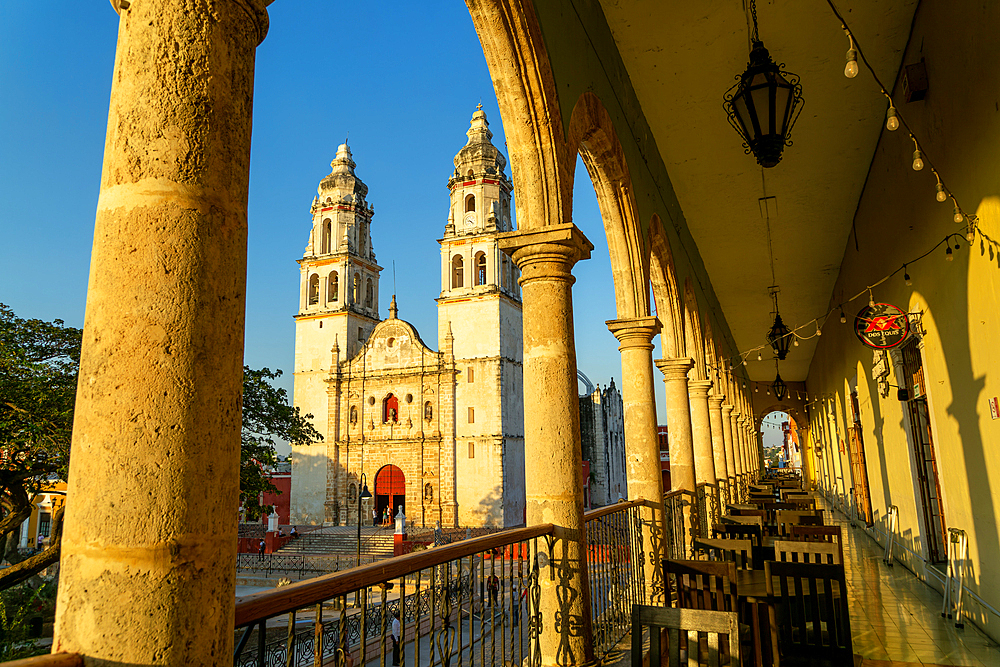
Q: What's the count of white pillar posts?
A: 2